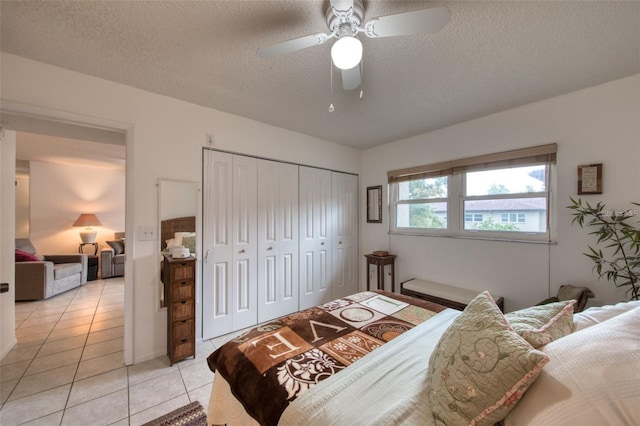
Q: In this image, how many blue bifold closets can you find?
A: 0